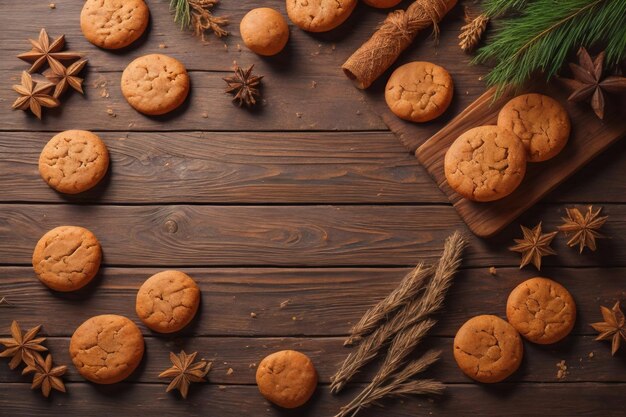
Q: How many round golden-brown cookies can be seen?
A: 15